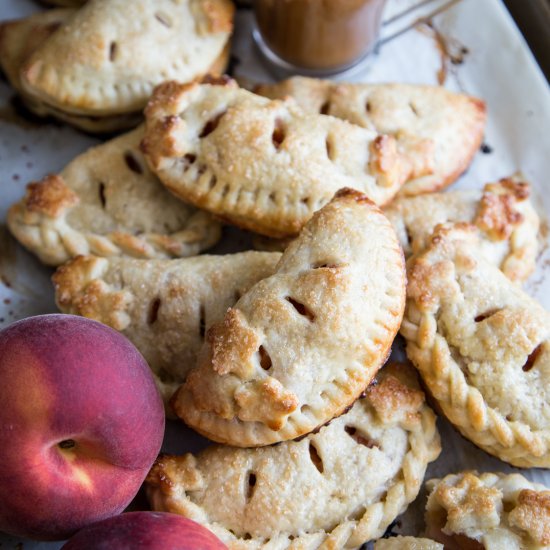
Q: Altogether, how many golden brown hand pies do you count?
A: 11